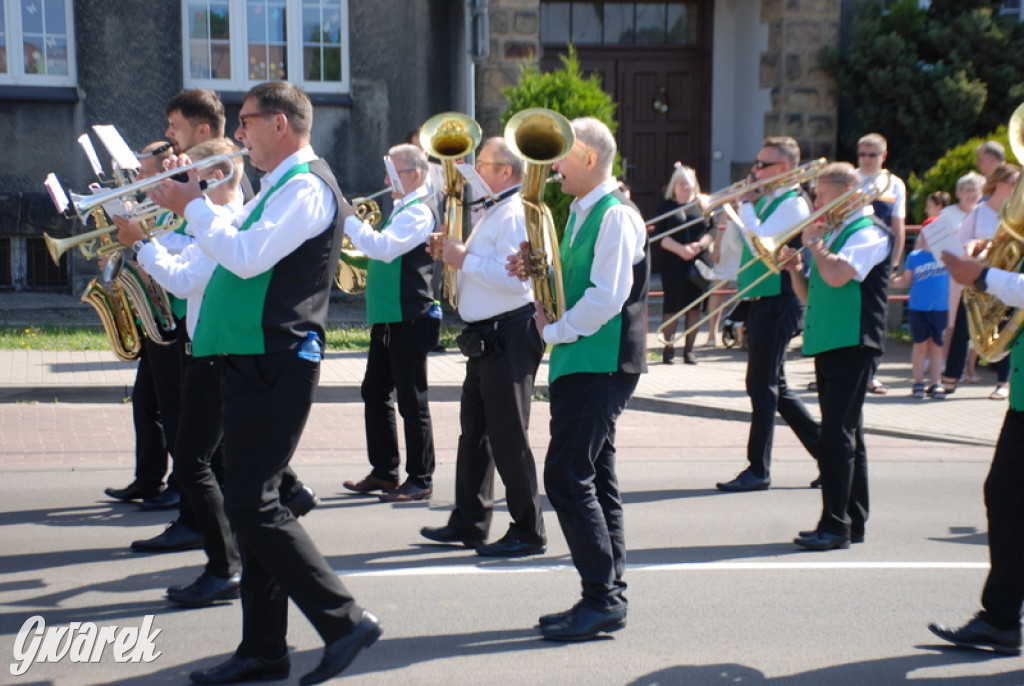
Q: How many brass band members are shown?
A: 10